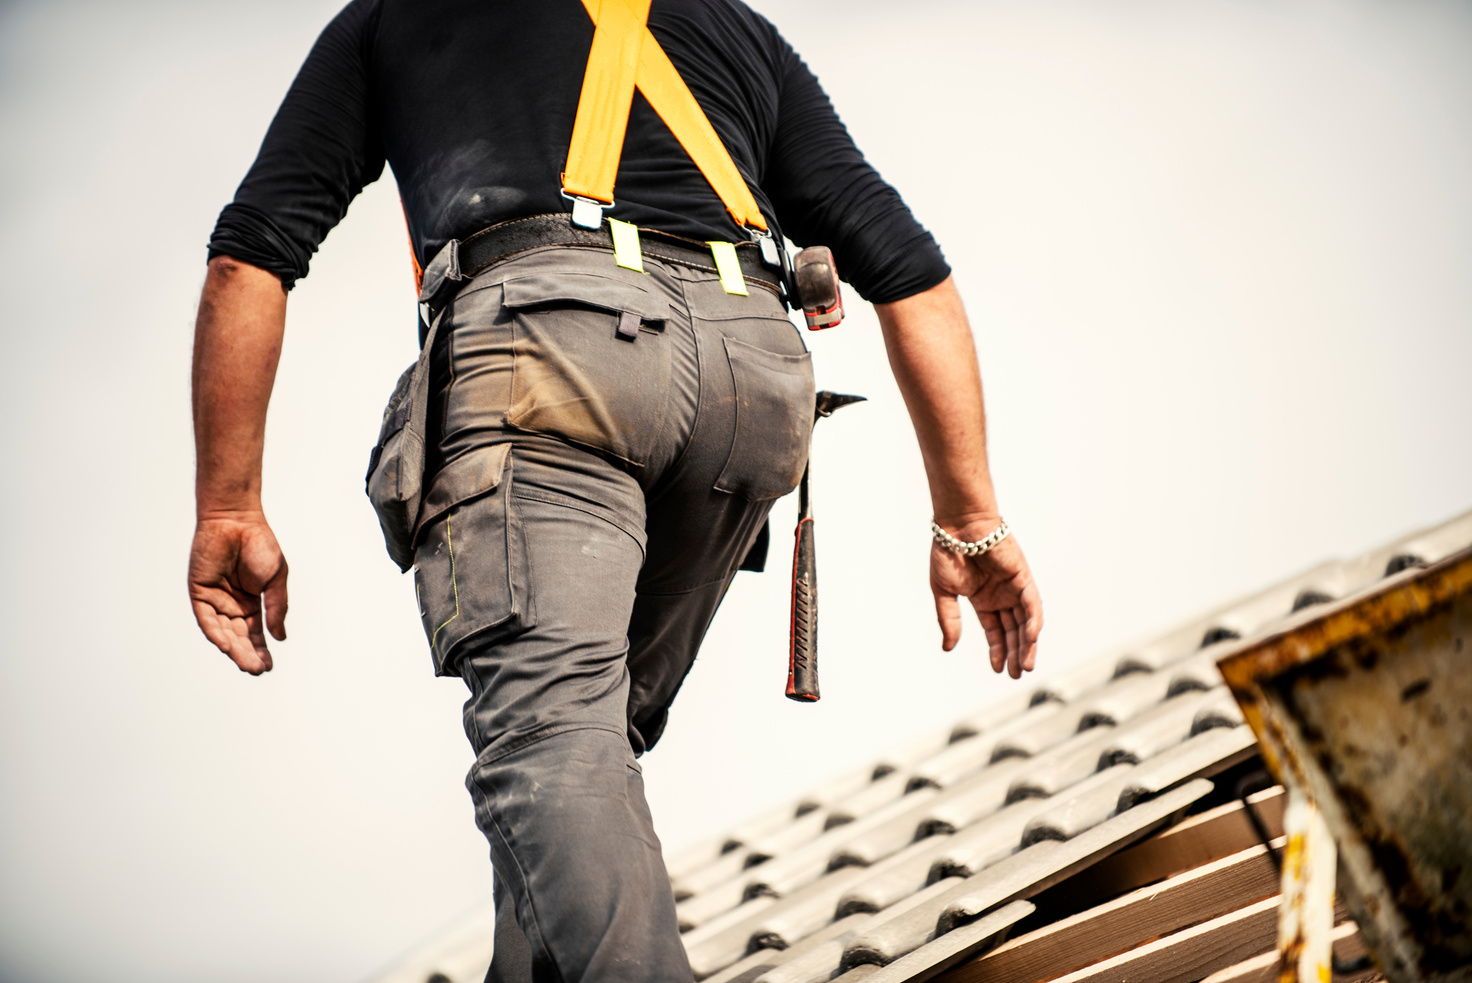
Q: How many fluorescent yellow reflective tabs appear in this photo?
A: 2